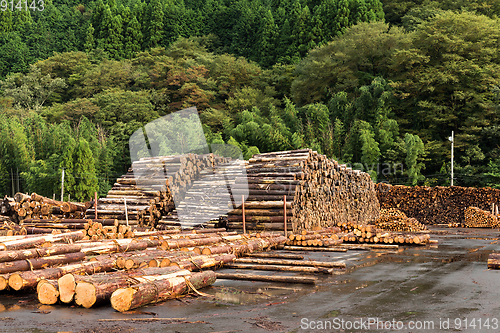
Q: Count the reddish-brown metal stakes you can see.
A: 3